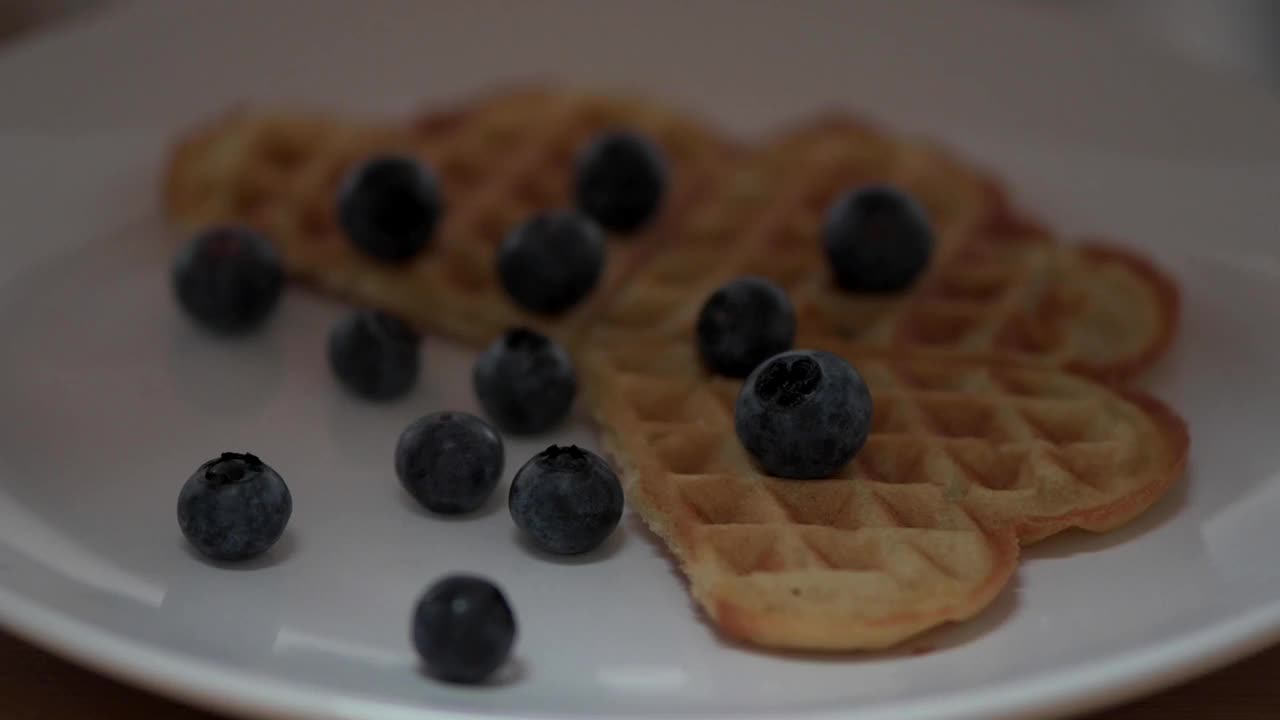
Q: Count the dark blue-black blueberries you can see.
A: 13